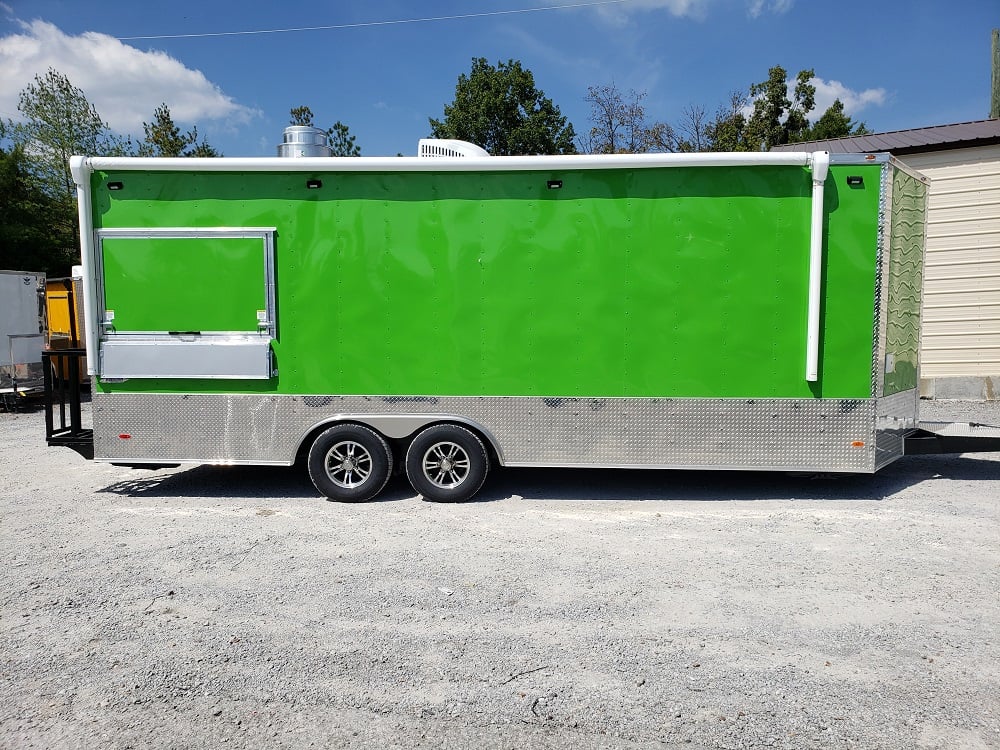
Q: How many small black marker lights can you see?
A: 4